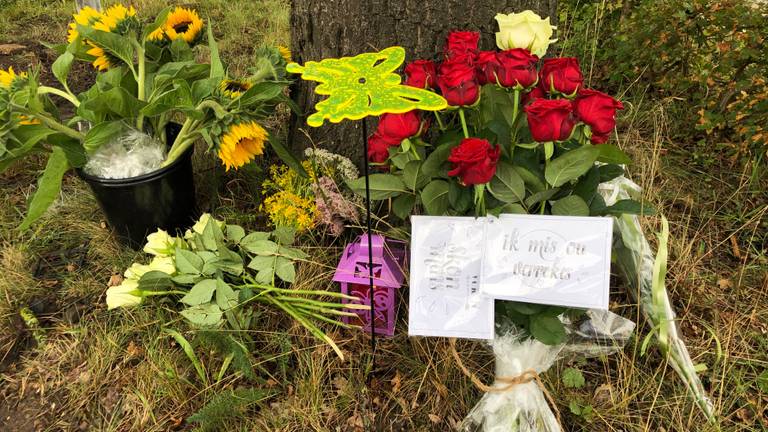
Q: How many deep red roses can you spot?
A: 12